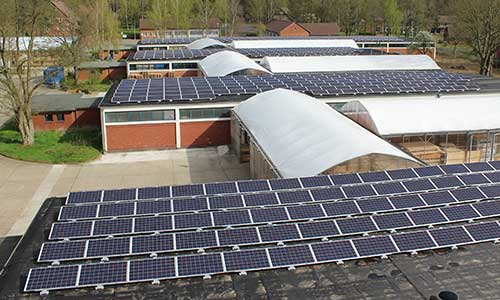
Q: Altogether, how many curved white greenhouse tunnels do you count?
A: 6